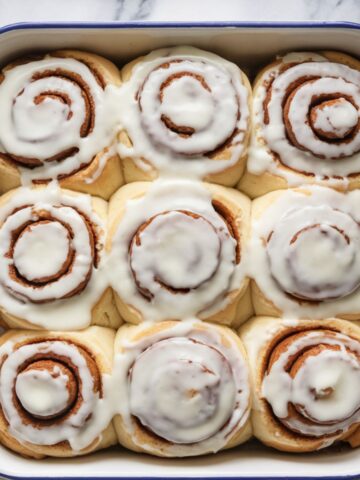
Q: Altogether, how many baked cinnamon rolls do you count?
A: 9